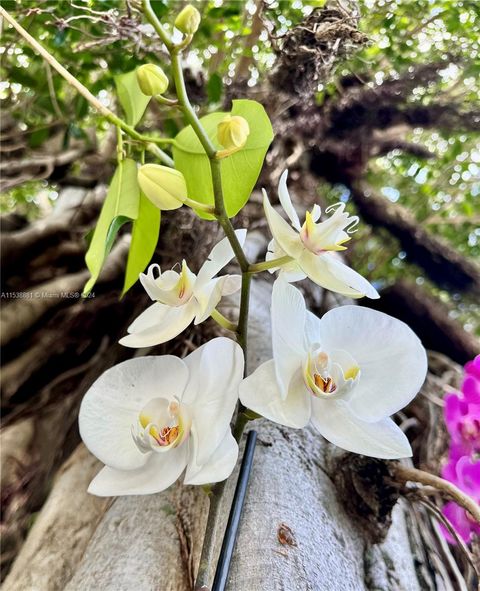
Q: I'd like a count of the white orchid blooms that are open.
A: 4